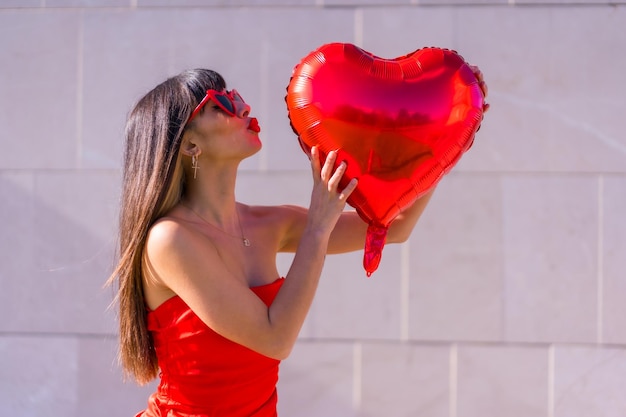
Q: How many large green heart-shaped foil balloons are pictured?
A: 0